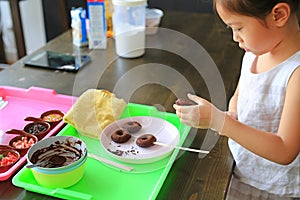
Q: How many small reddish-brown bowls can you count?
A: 4